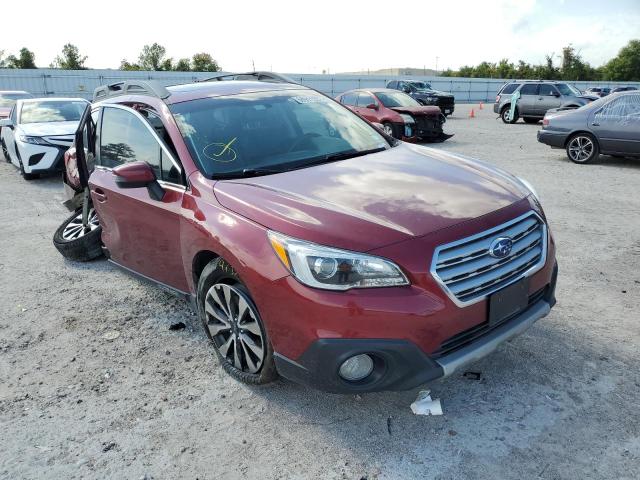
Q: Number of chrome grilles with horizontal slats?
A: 1